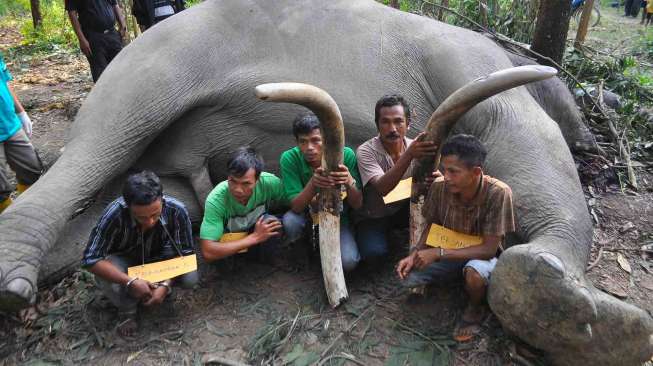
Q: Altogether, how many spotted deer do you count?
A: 0